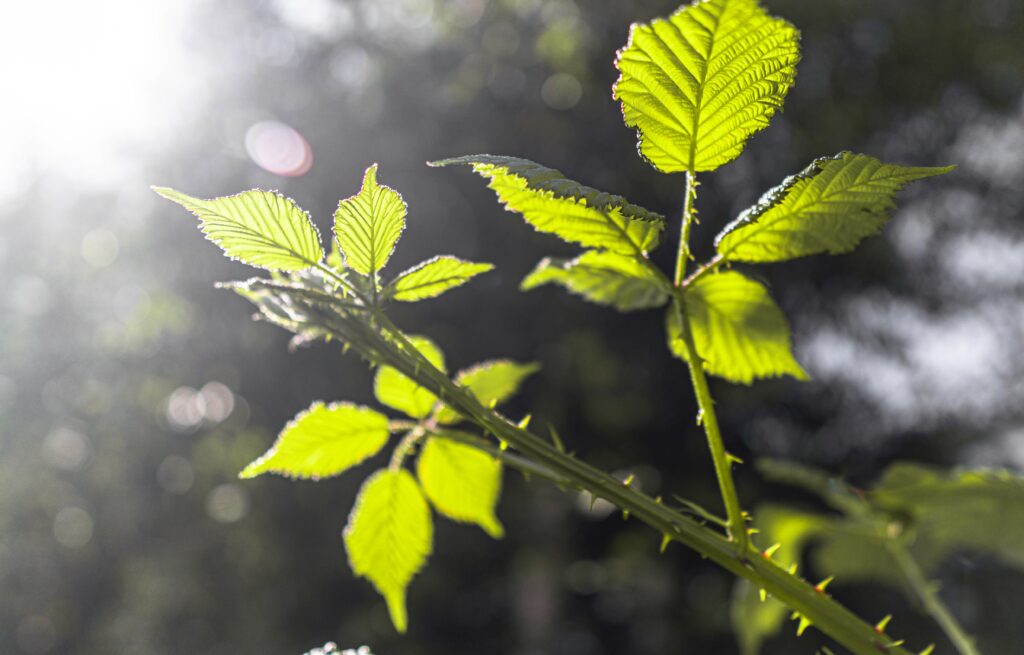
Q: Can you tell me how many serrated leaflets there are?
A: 13